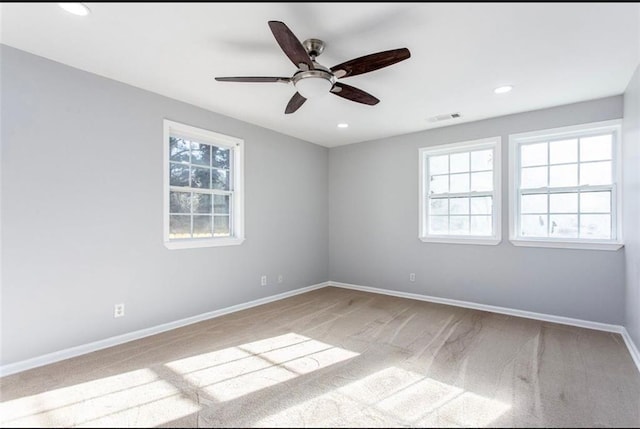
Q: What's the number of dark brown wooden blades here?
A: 5